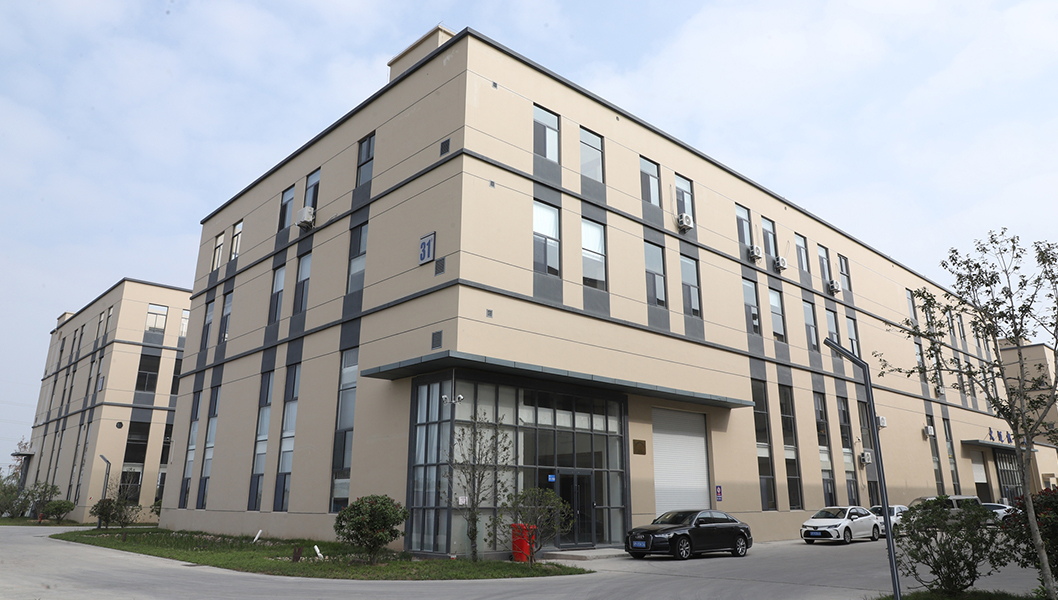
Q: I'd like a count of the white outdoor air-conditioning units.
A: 9